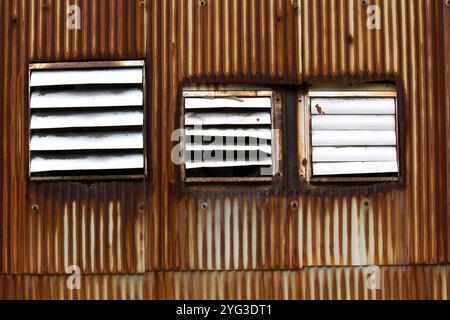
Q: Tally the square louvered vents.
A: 3